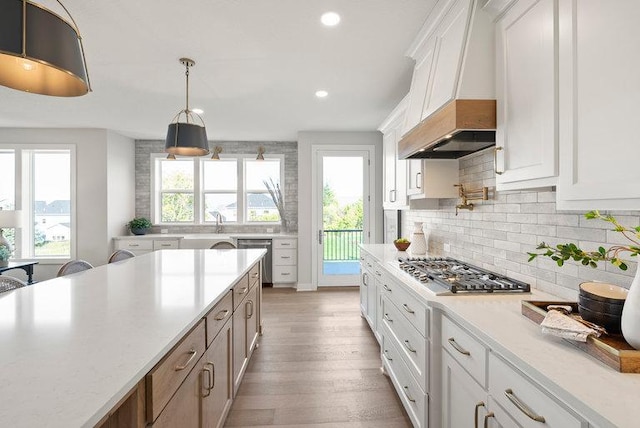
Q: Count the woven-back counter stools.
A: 4